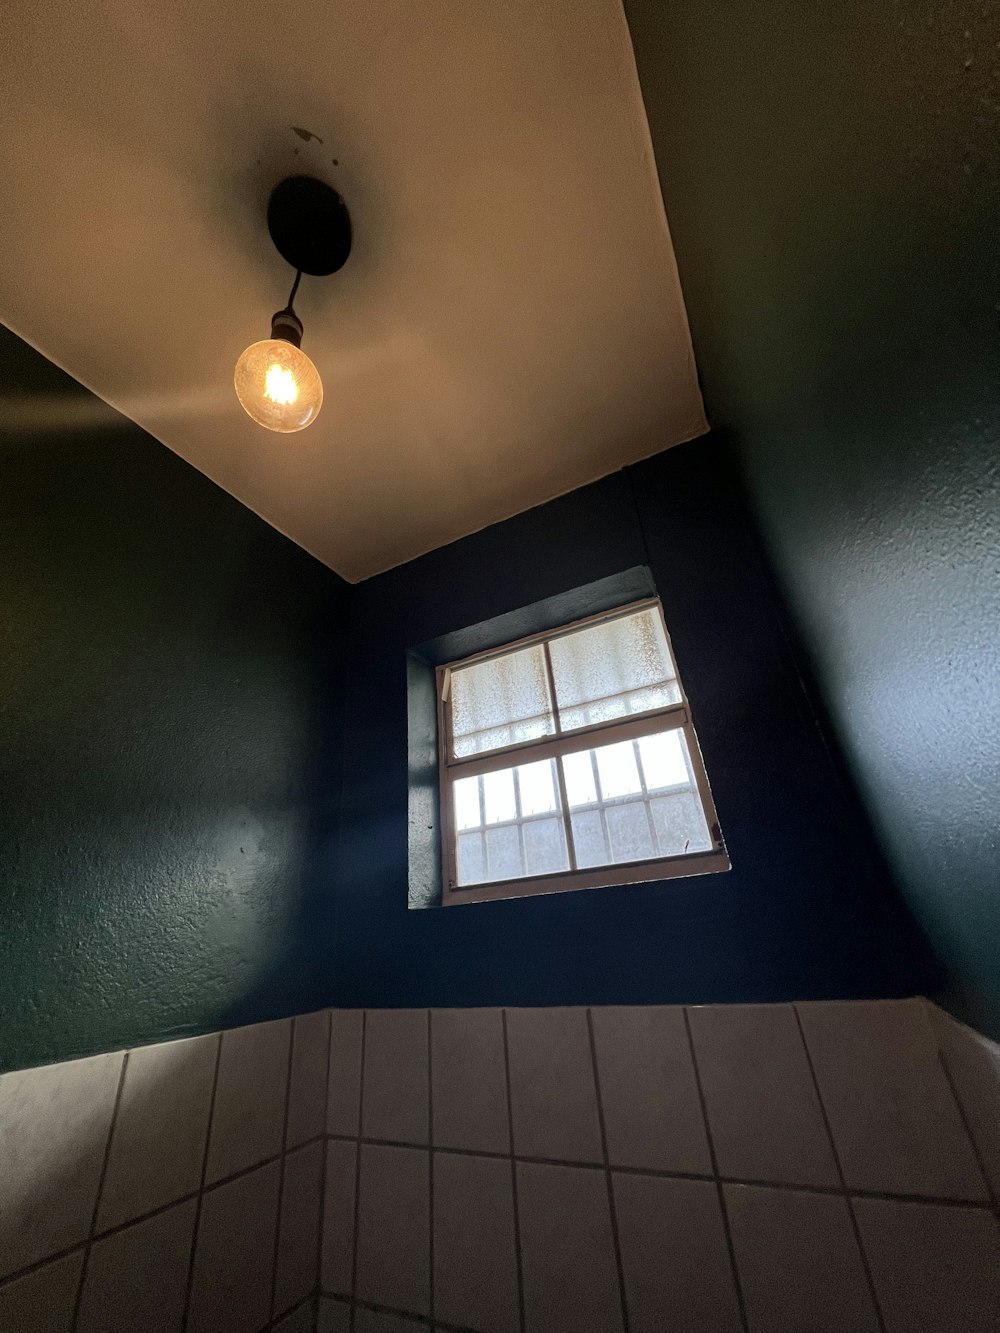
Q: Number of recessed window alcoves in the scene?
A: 1